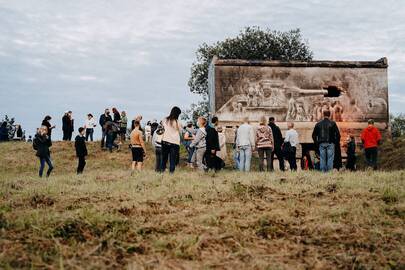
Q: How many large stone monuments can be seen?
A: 1